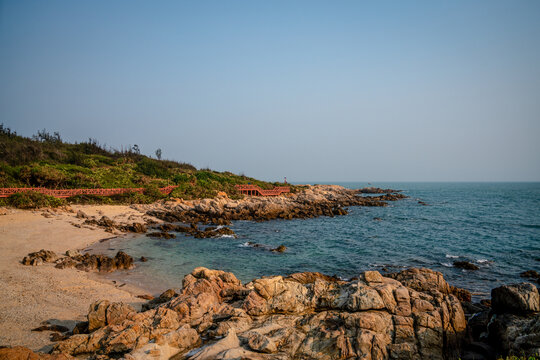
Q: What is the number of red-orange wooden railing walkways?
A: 2